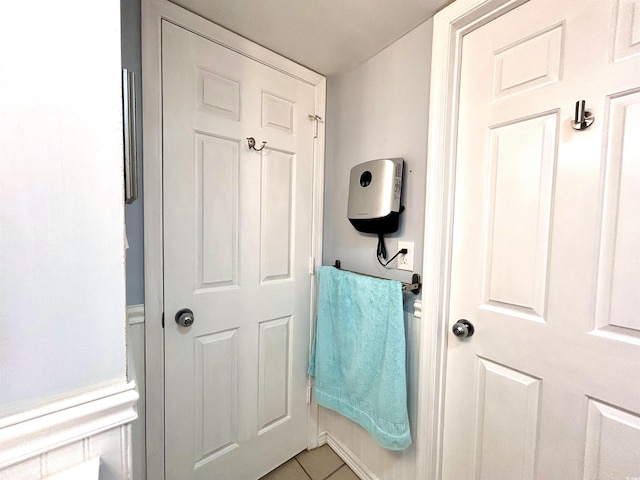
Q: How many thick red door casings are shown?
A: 0